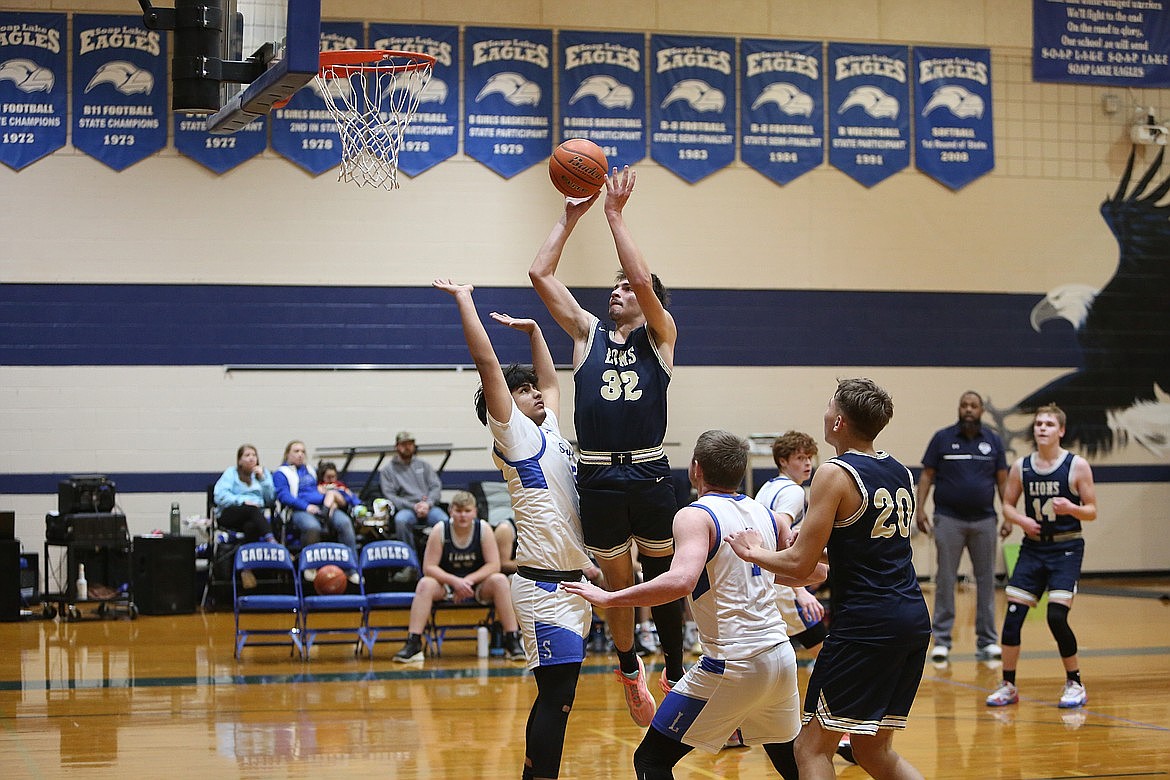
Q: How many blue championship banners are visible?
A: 11